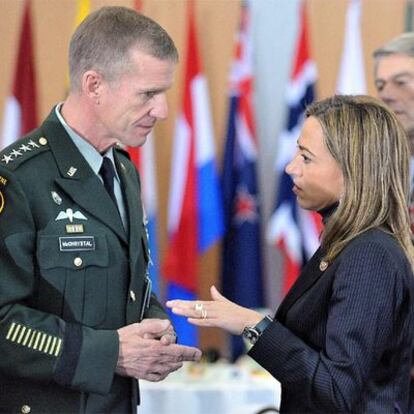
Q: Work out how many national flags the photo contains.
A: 7